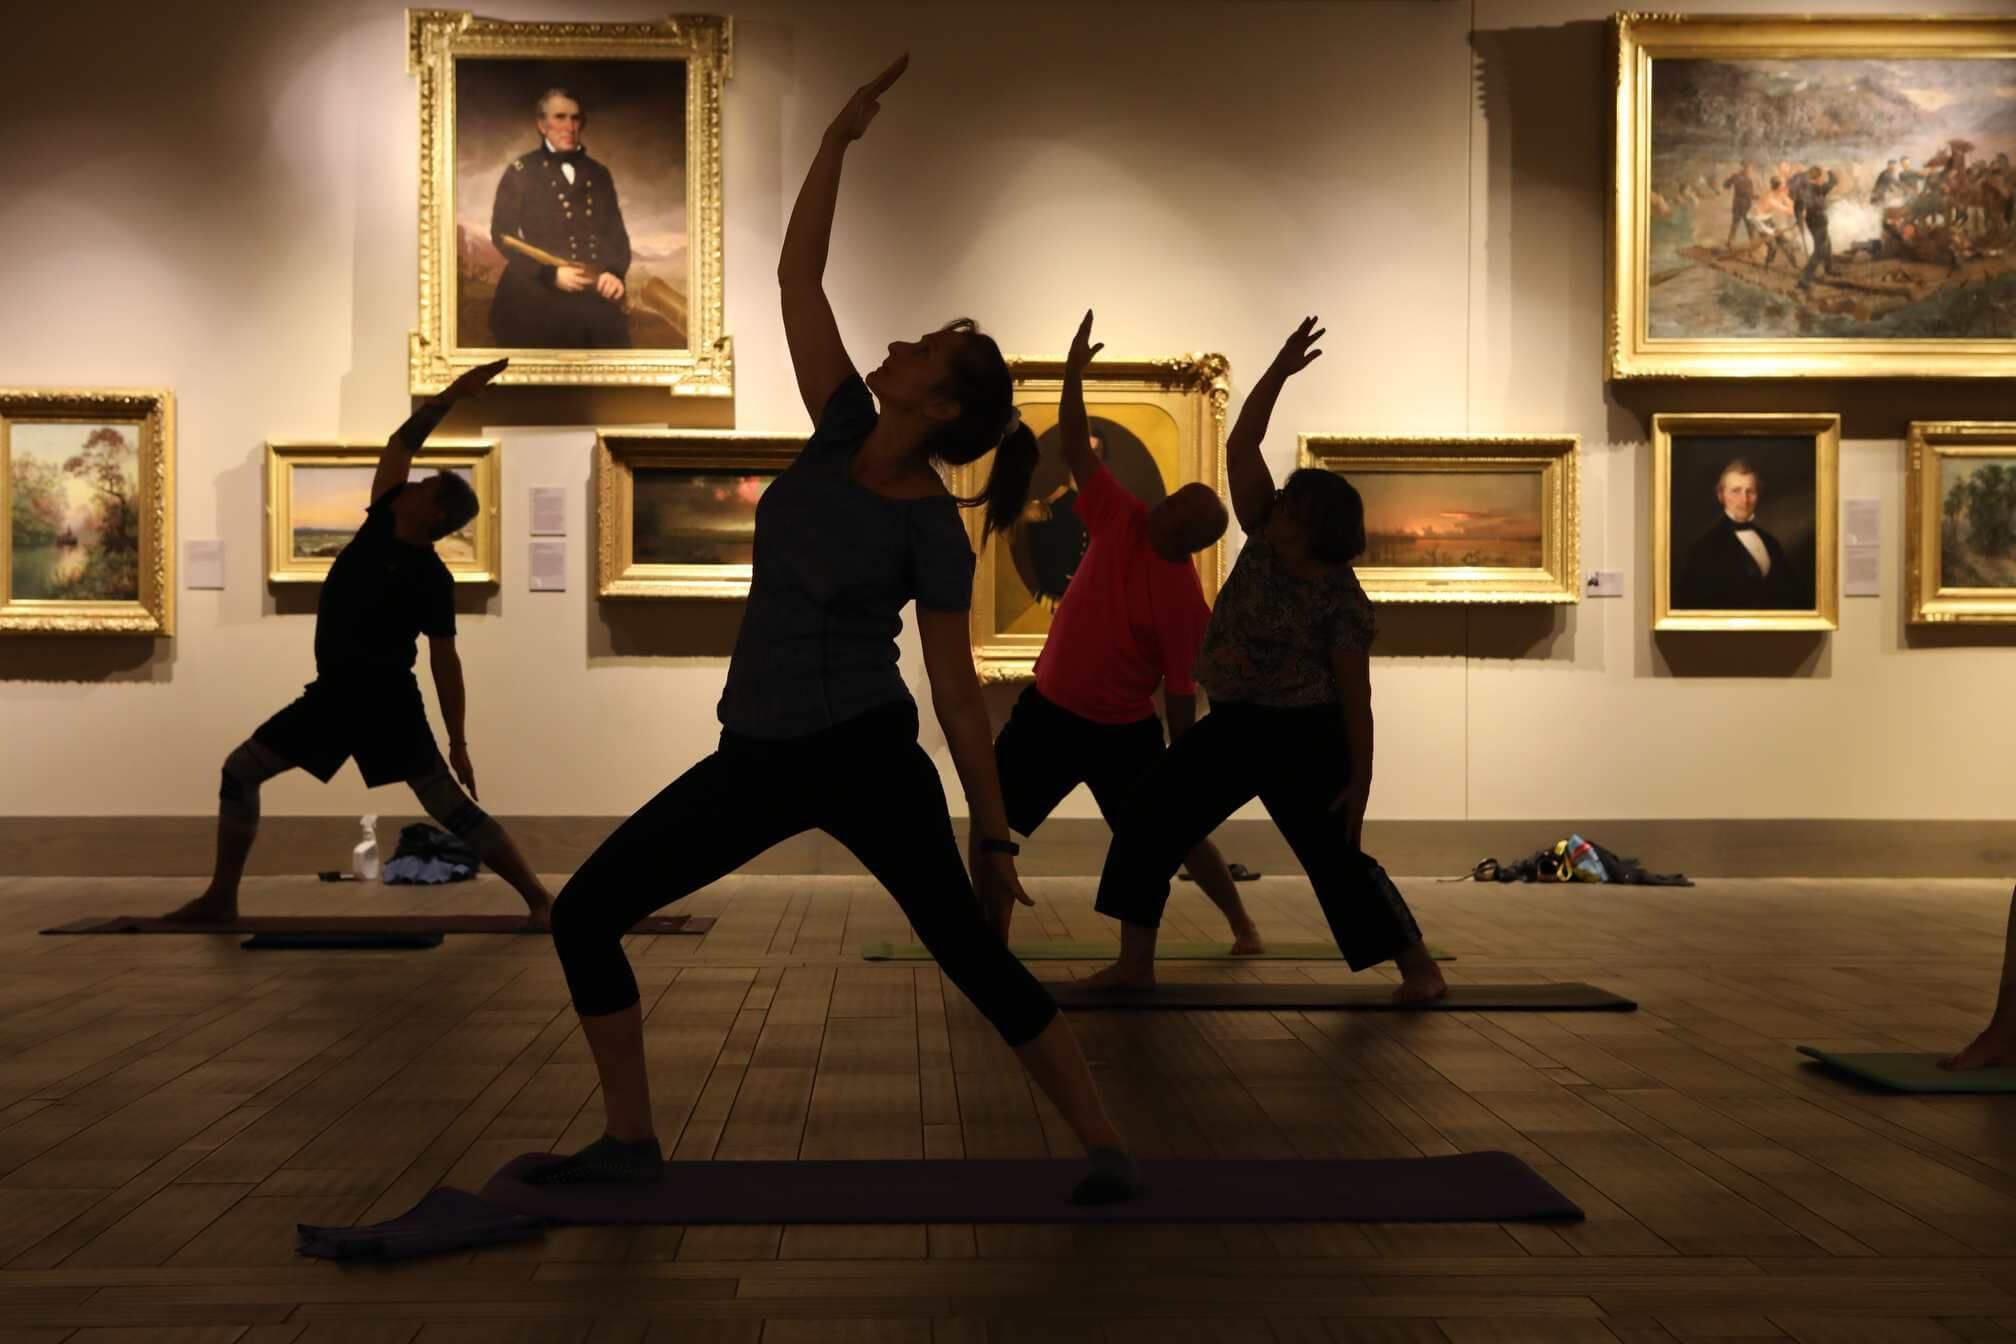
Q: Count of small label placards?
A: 6